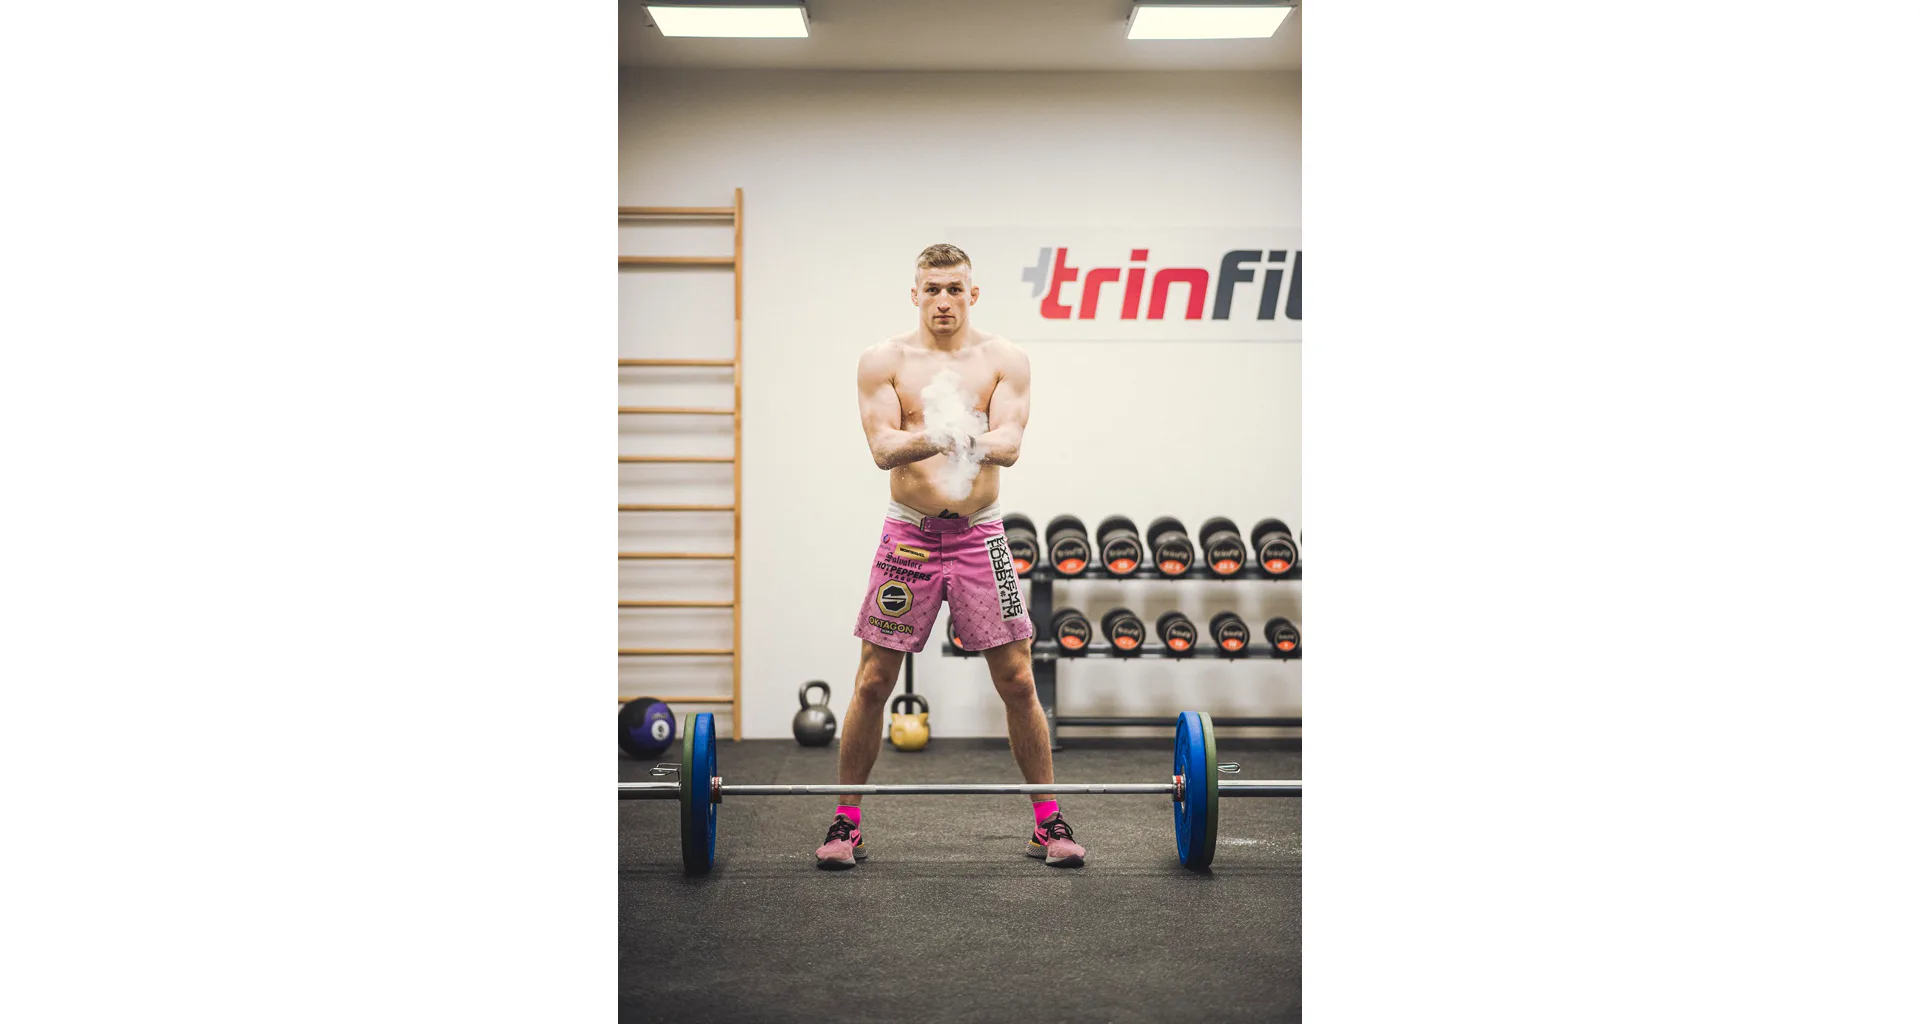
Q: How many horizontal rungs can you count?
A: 10